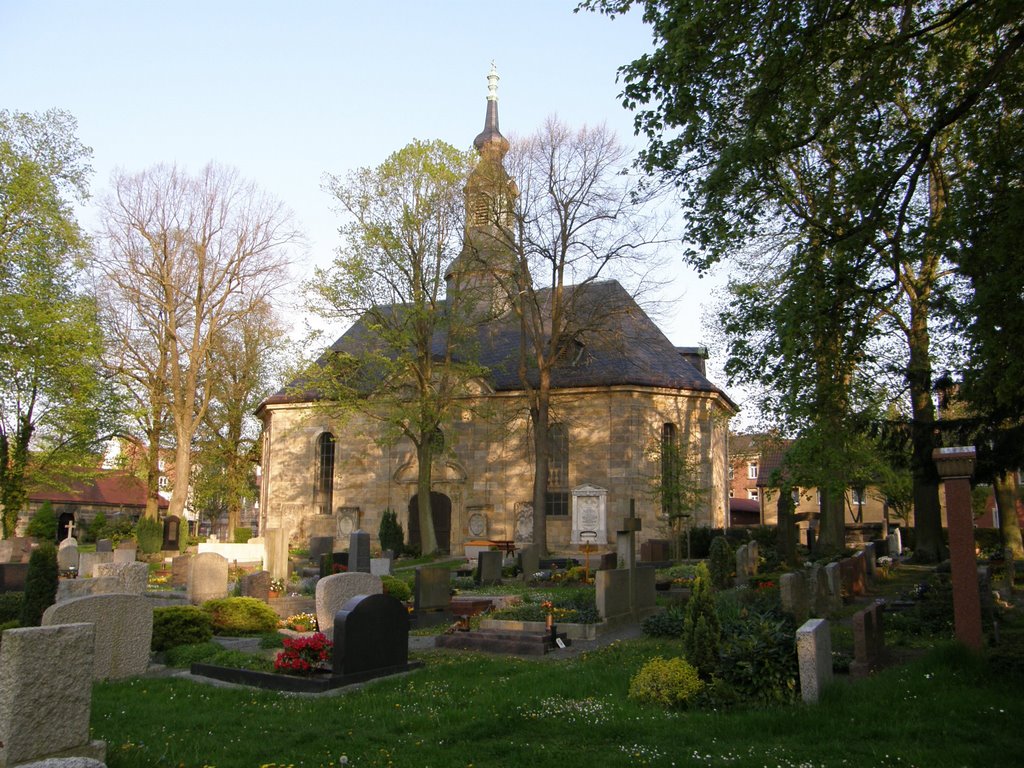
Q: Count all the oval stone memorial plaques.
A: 2